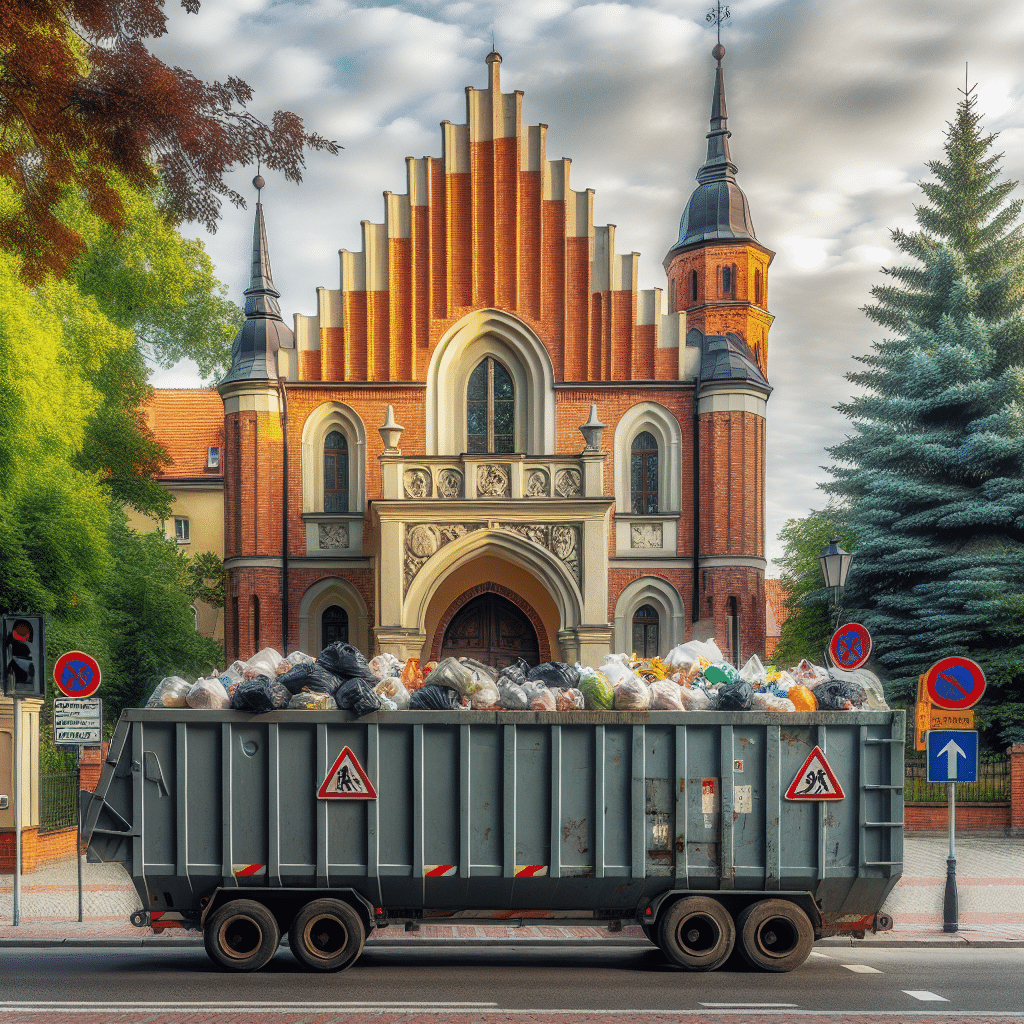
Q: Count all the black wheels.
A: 4